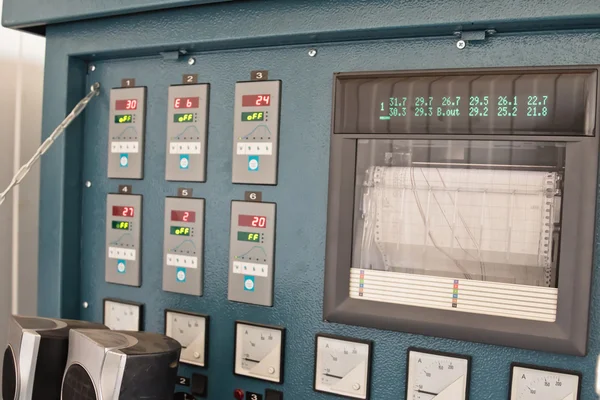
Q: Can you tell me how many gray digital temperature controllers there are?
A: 6